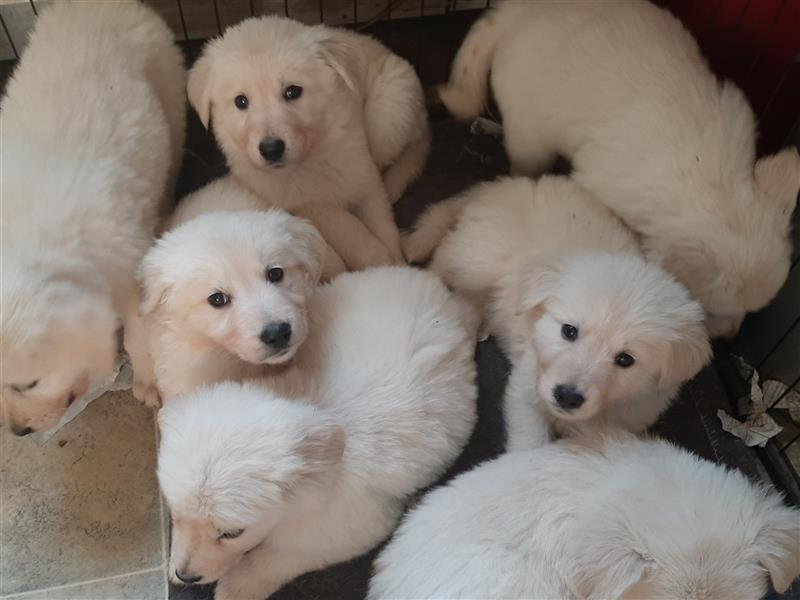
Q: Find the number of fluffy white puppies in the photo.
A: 7